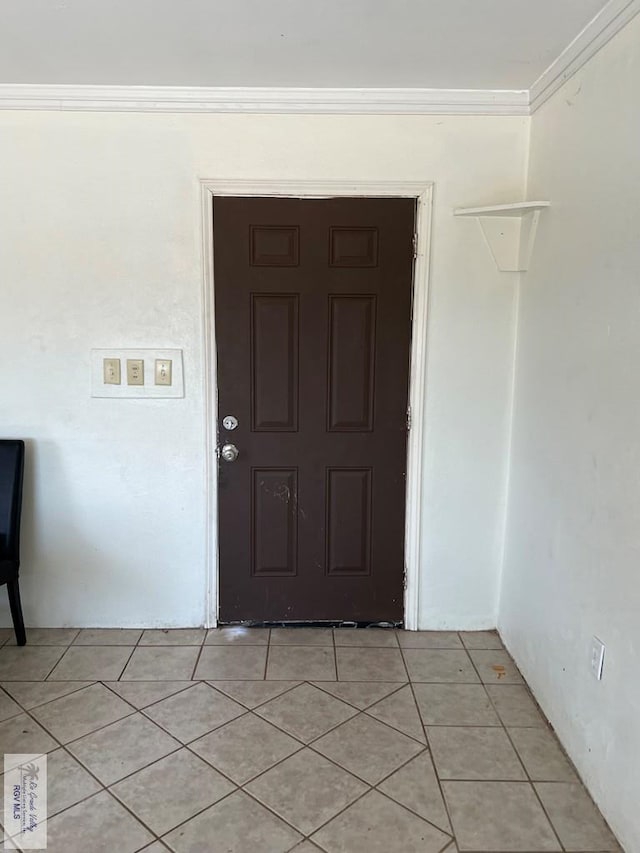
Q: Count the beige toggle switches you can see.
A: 2